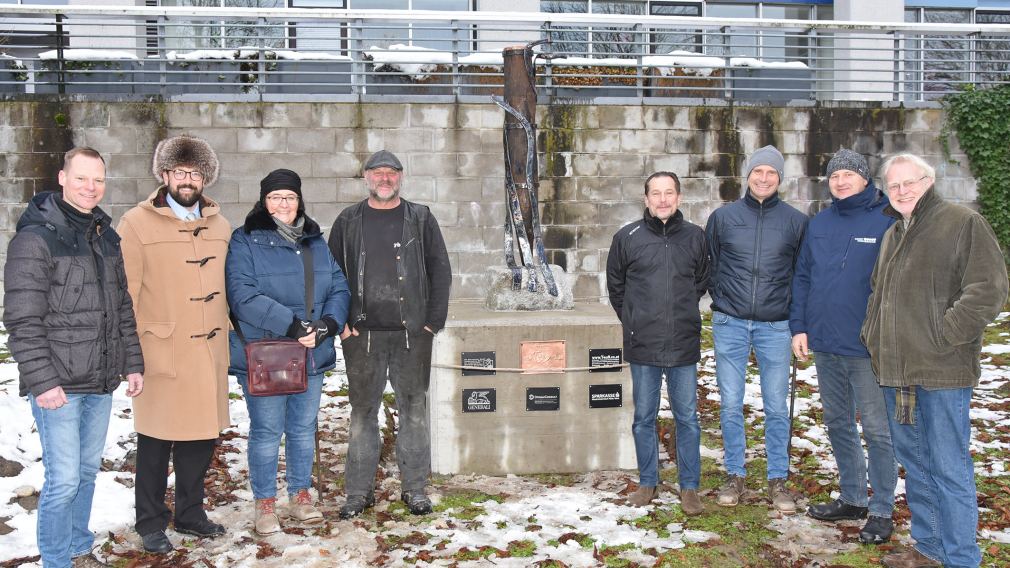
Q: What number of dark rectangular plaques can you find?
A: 5